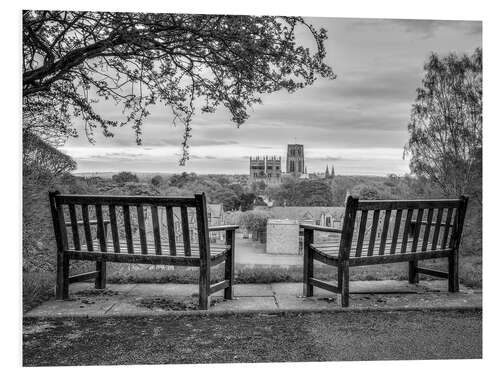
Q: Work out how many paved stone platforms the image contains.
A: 1